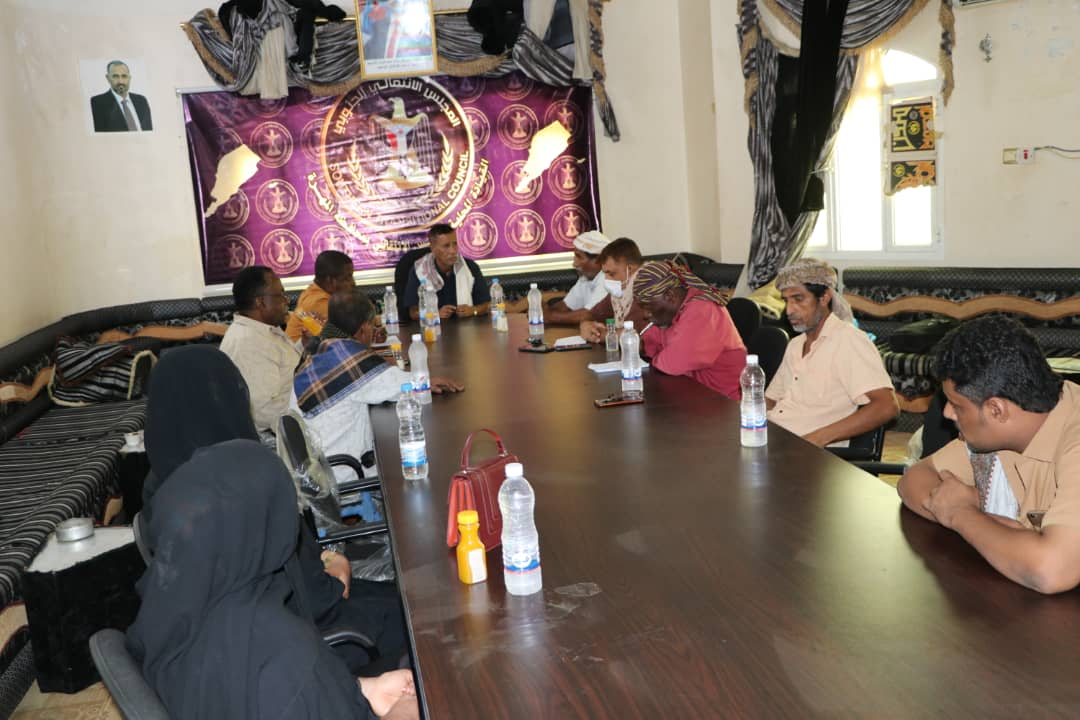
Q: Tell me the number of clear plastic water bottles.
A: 10